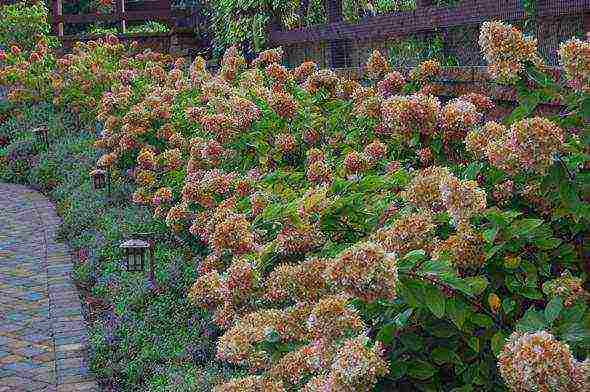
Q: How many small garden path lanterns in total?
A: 3